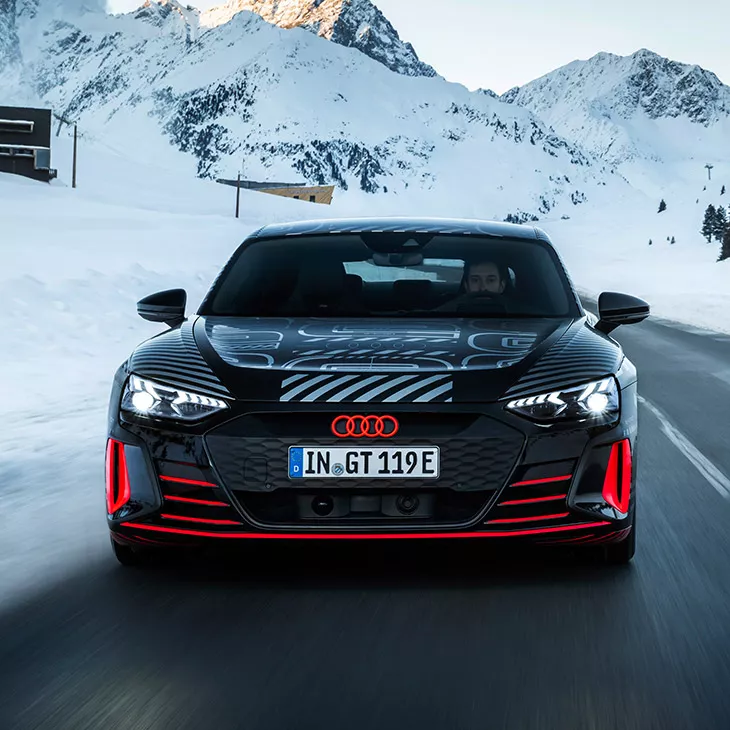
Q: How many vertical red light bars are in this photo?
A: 2